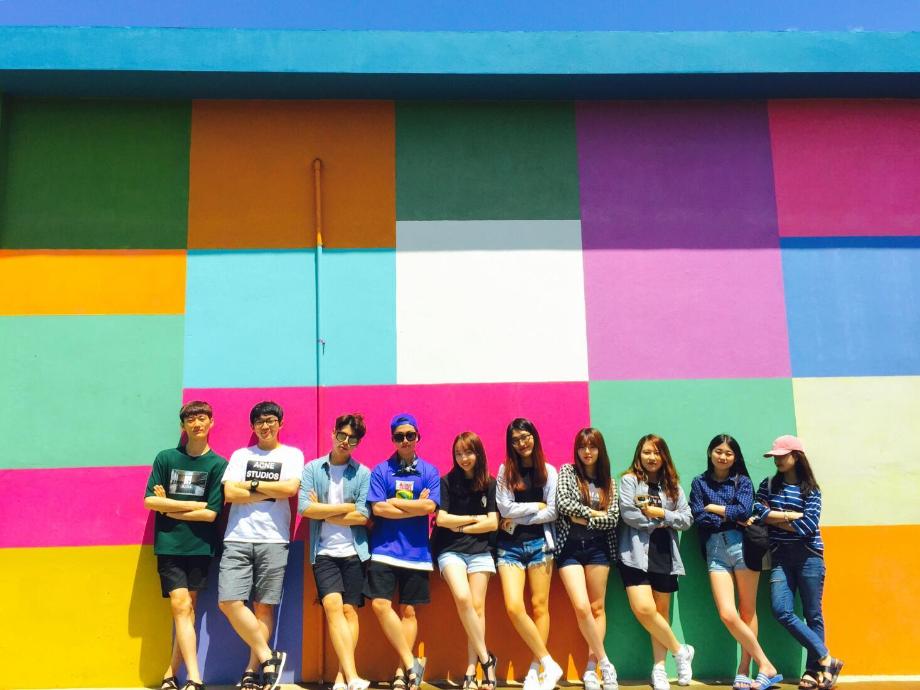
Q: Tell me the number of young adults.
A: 10